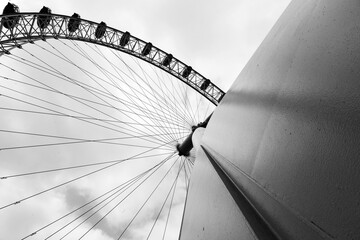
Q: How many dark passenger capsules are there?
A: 9